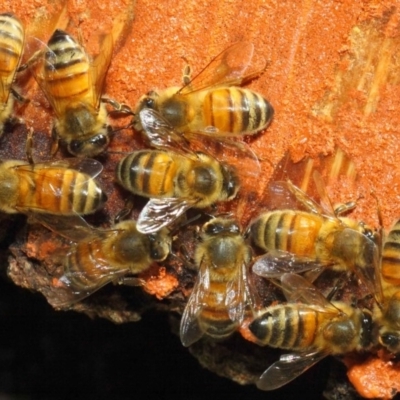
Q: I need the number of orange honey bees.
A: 10